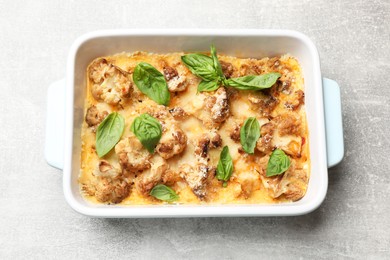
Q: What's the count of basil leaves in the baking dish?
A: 11